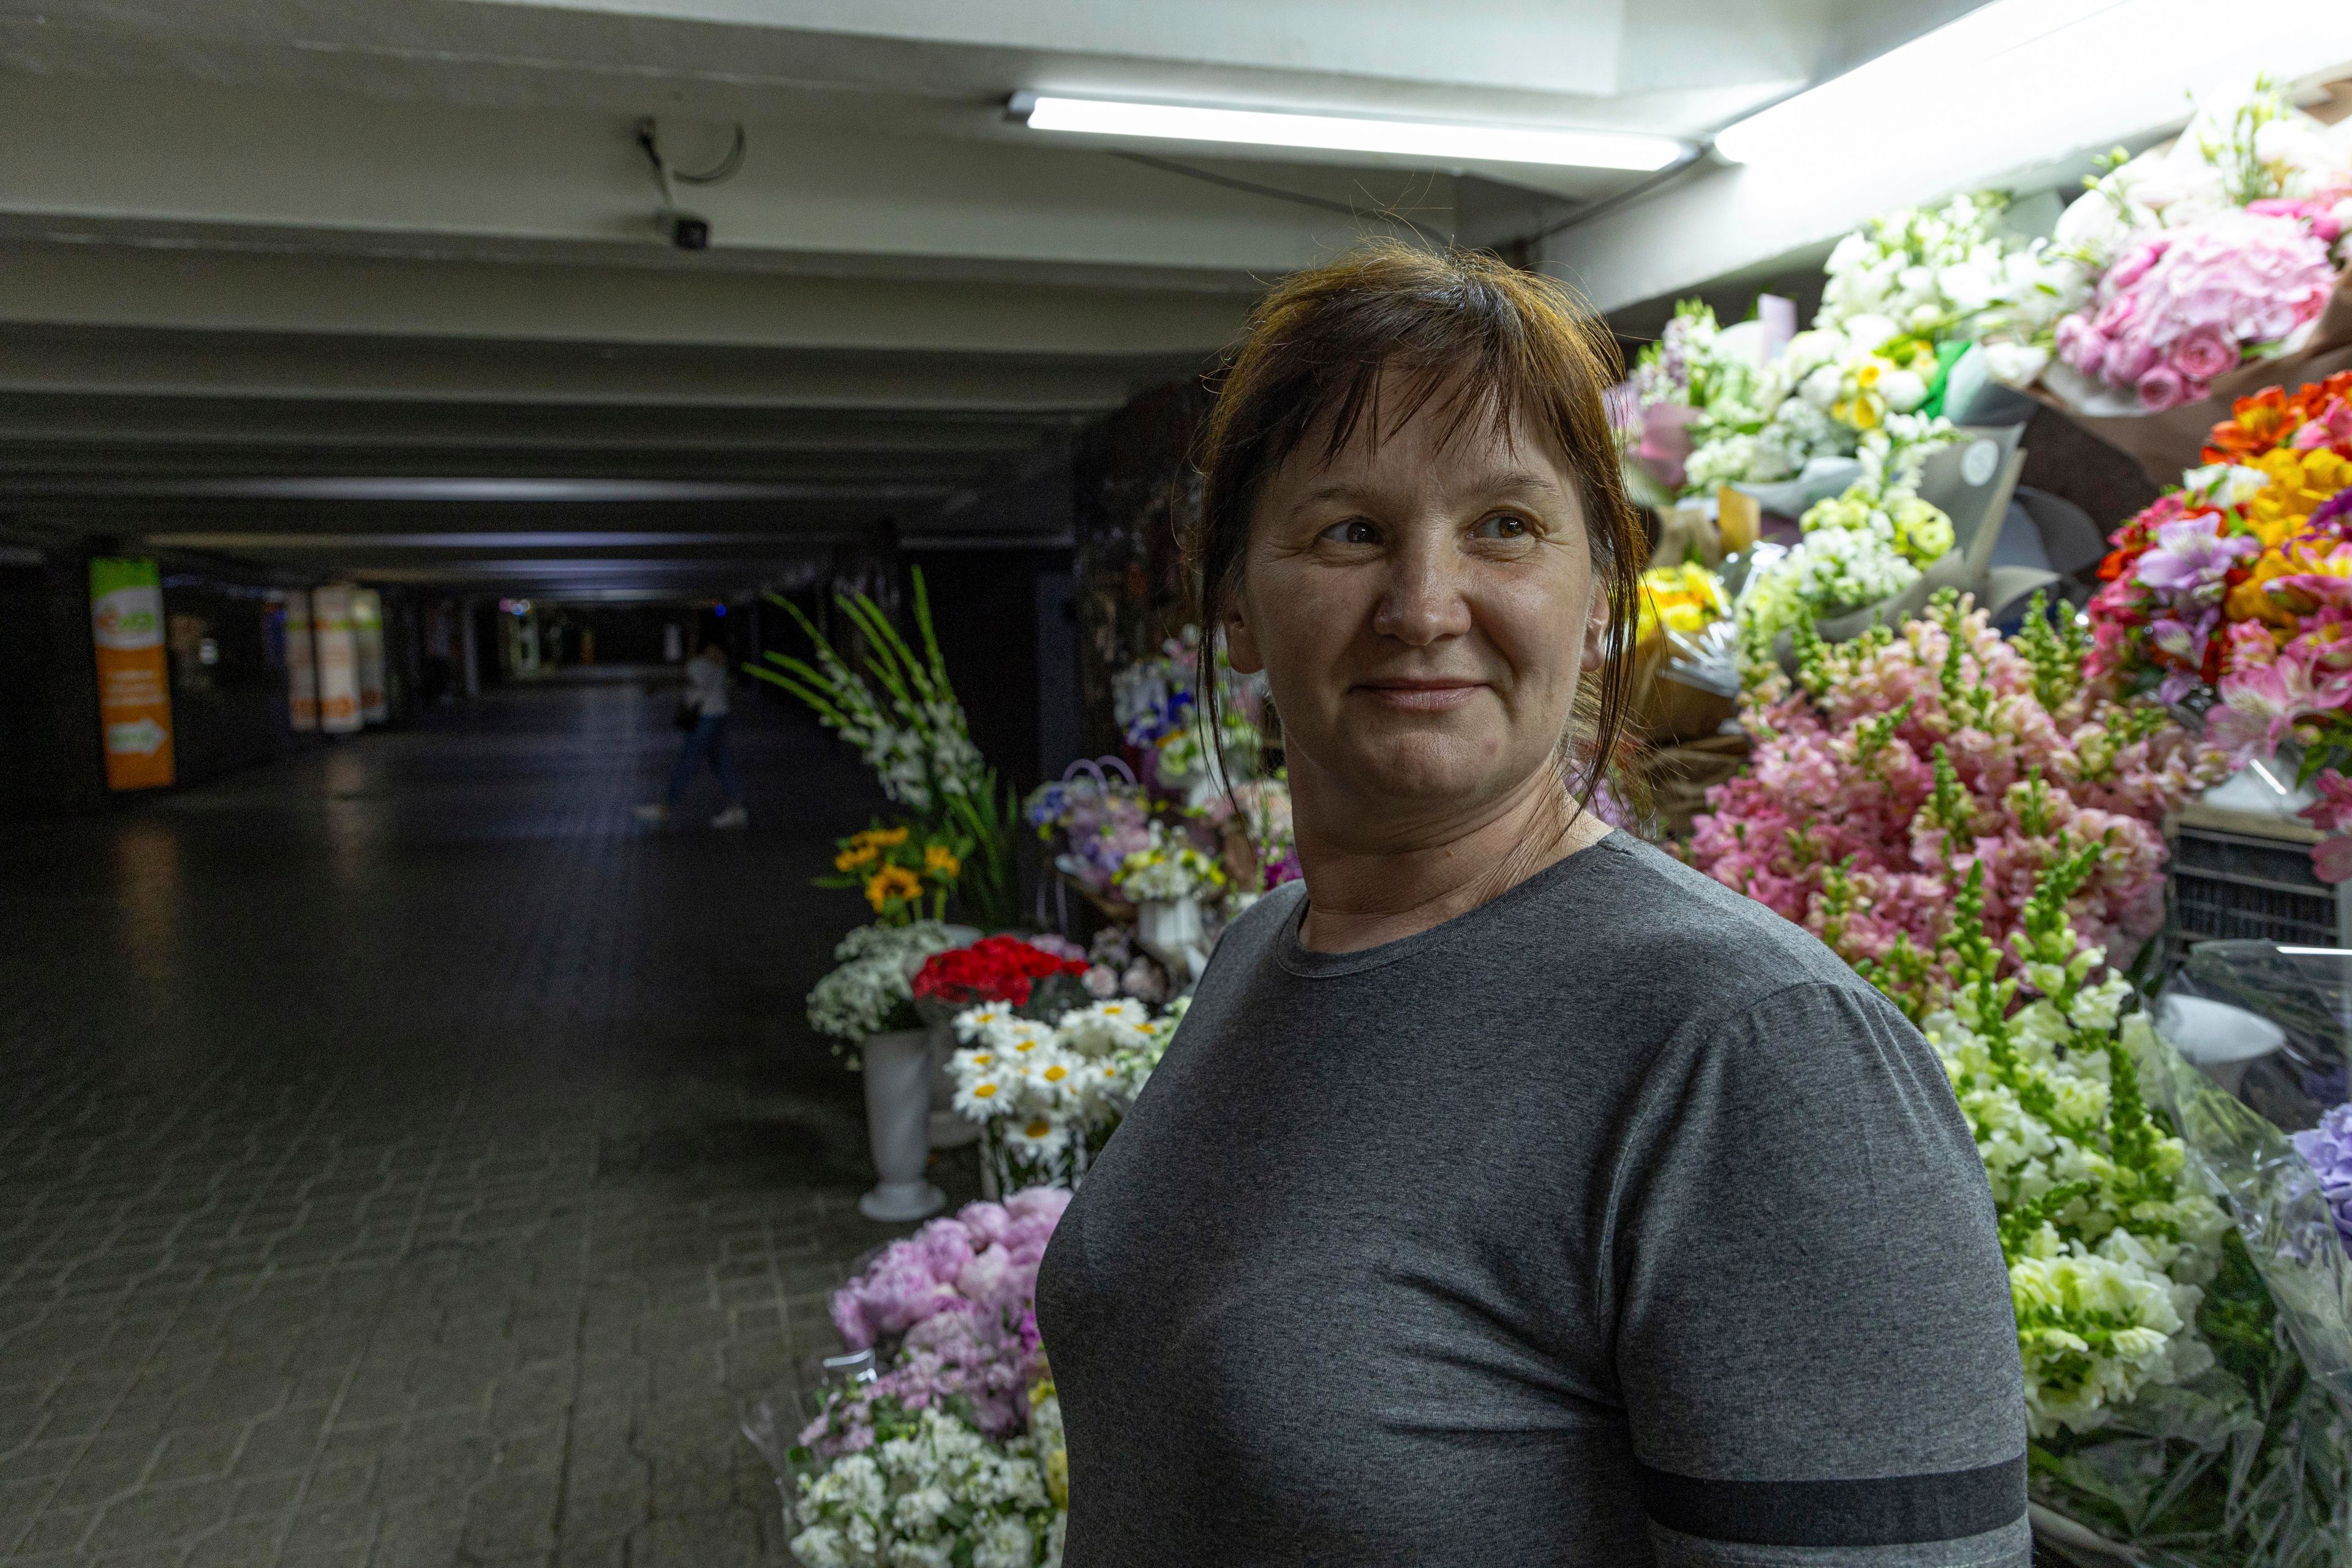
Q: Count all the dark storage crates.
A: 1